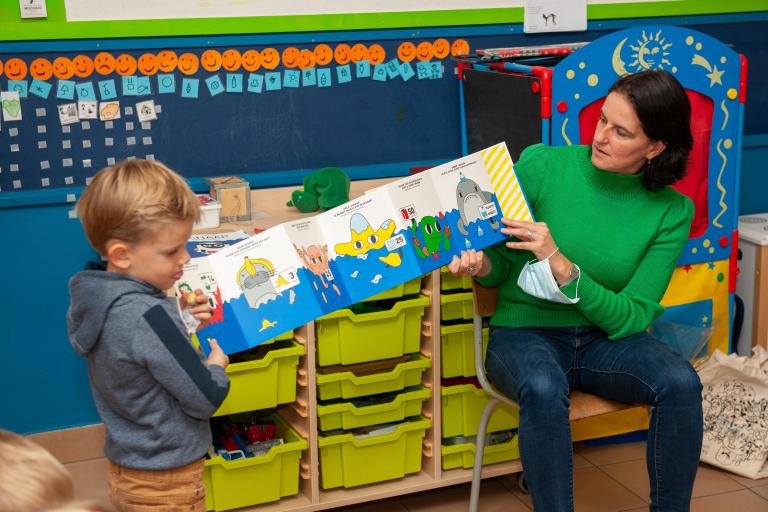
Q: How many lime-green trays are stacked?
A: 13